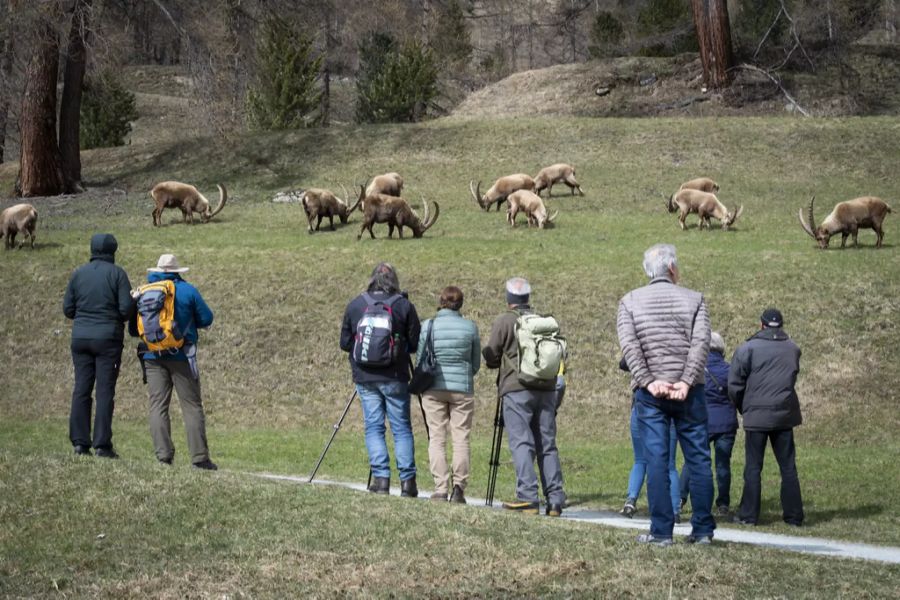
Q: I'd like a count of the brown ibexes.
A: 11